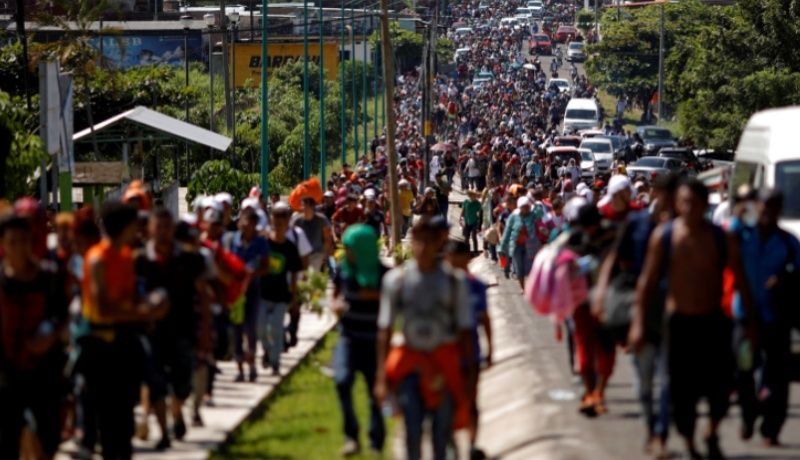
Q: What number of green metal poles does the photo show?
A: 8